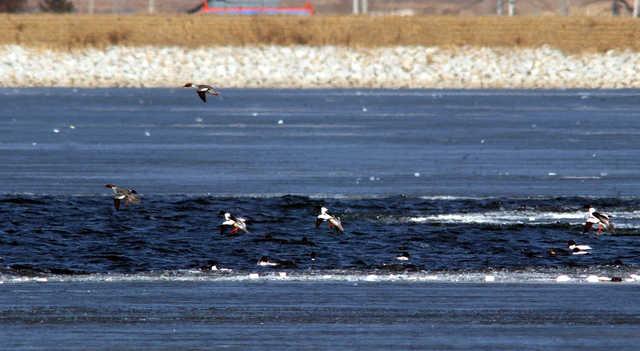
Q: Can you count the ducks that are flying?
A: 5